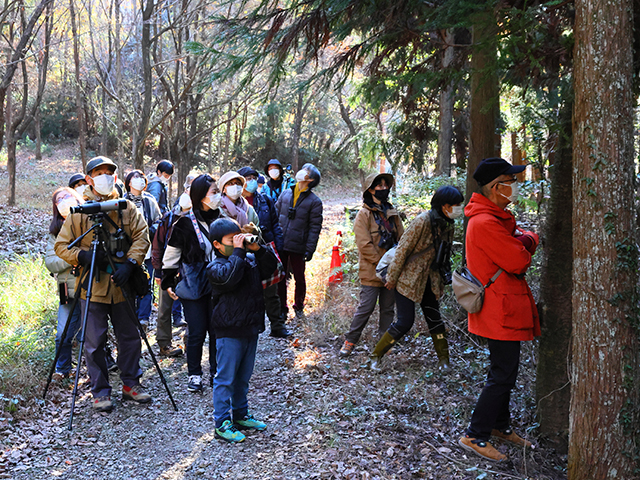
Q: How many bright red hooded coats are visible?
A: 1